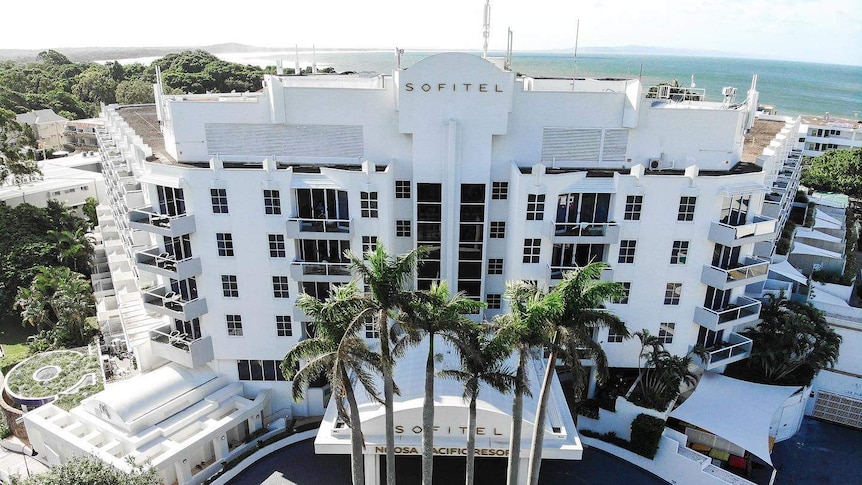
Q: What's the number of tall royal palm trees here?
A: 6